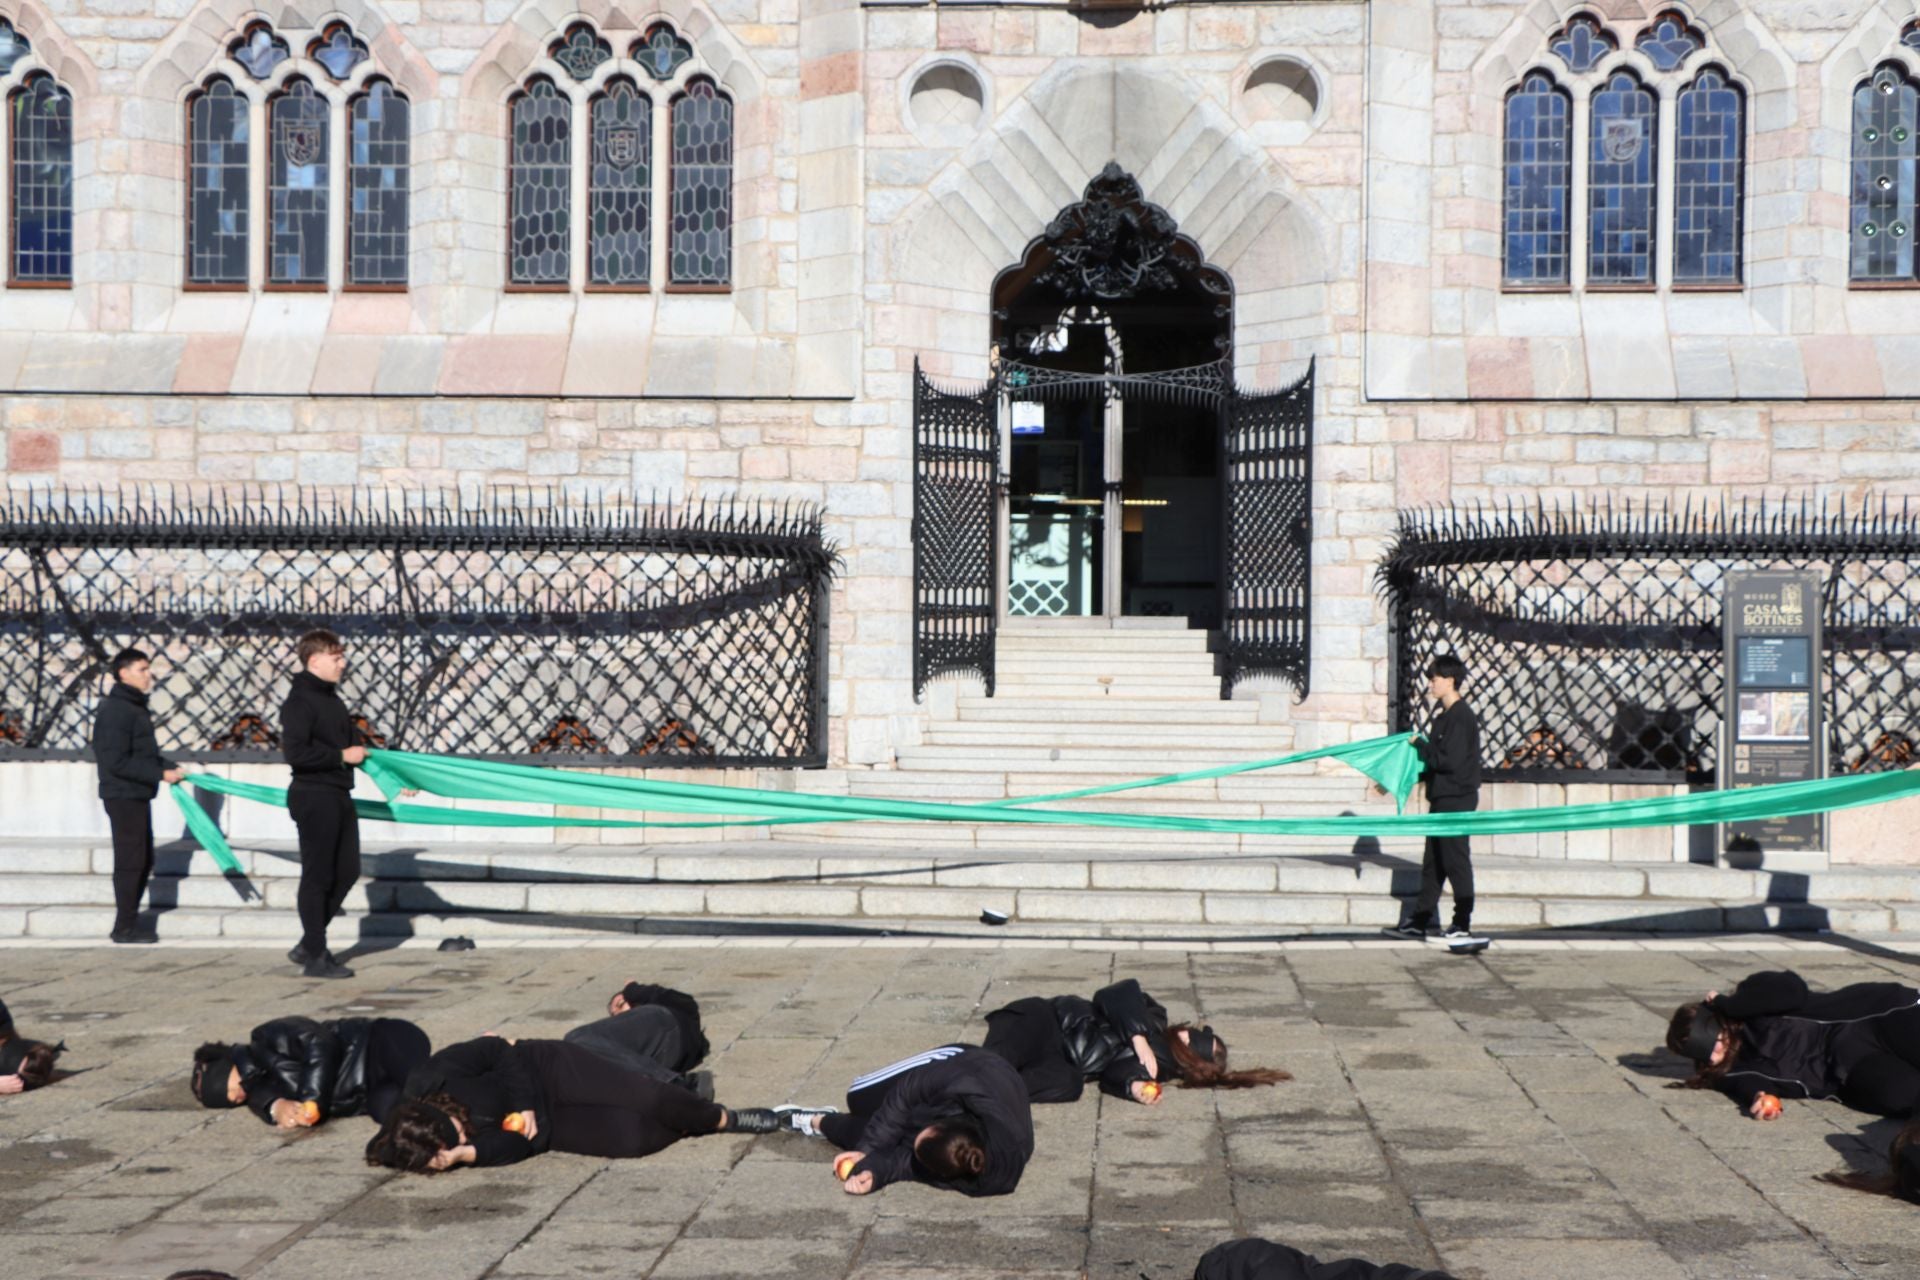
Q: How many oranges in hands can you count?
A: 5